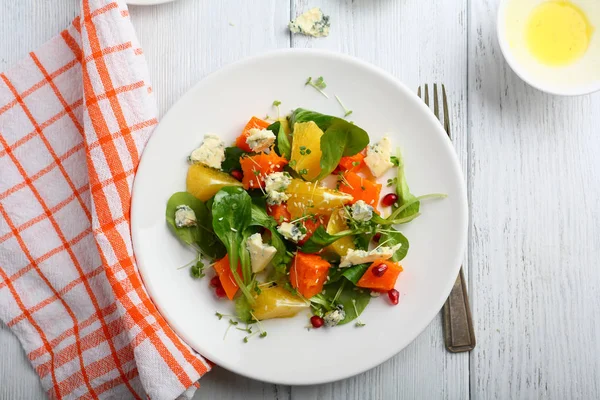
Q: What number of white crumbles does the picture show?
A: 11